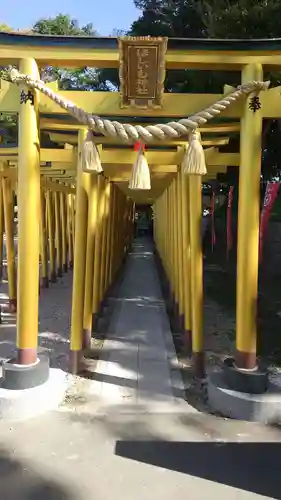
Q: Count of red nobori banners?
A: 3